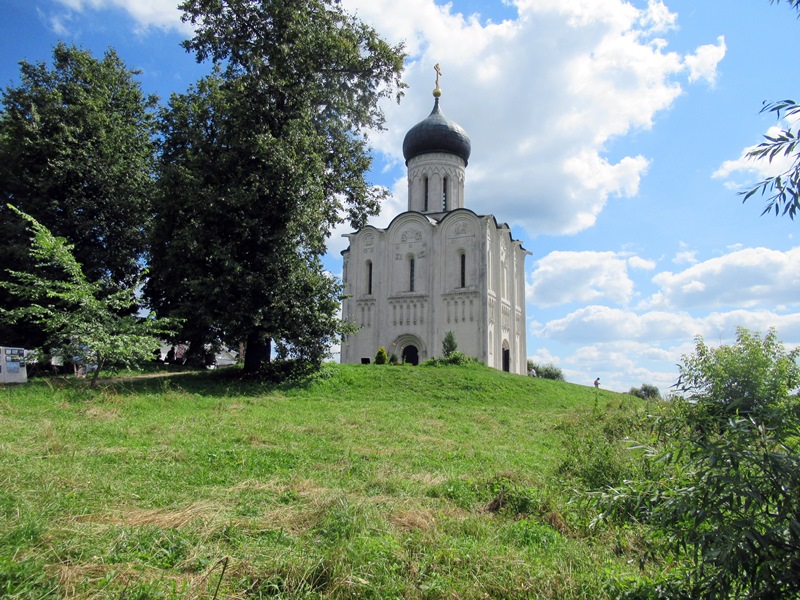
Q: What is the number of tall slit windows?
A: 5